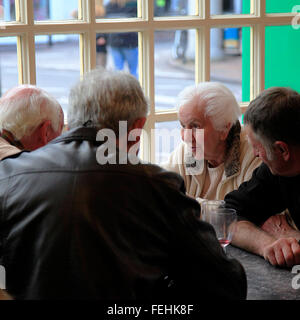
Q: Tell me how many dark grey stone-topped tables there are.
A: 1